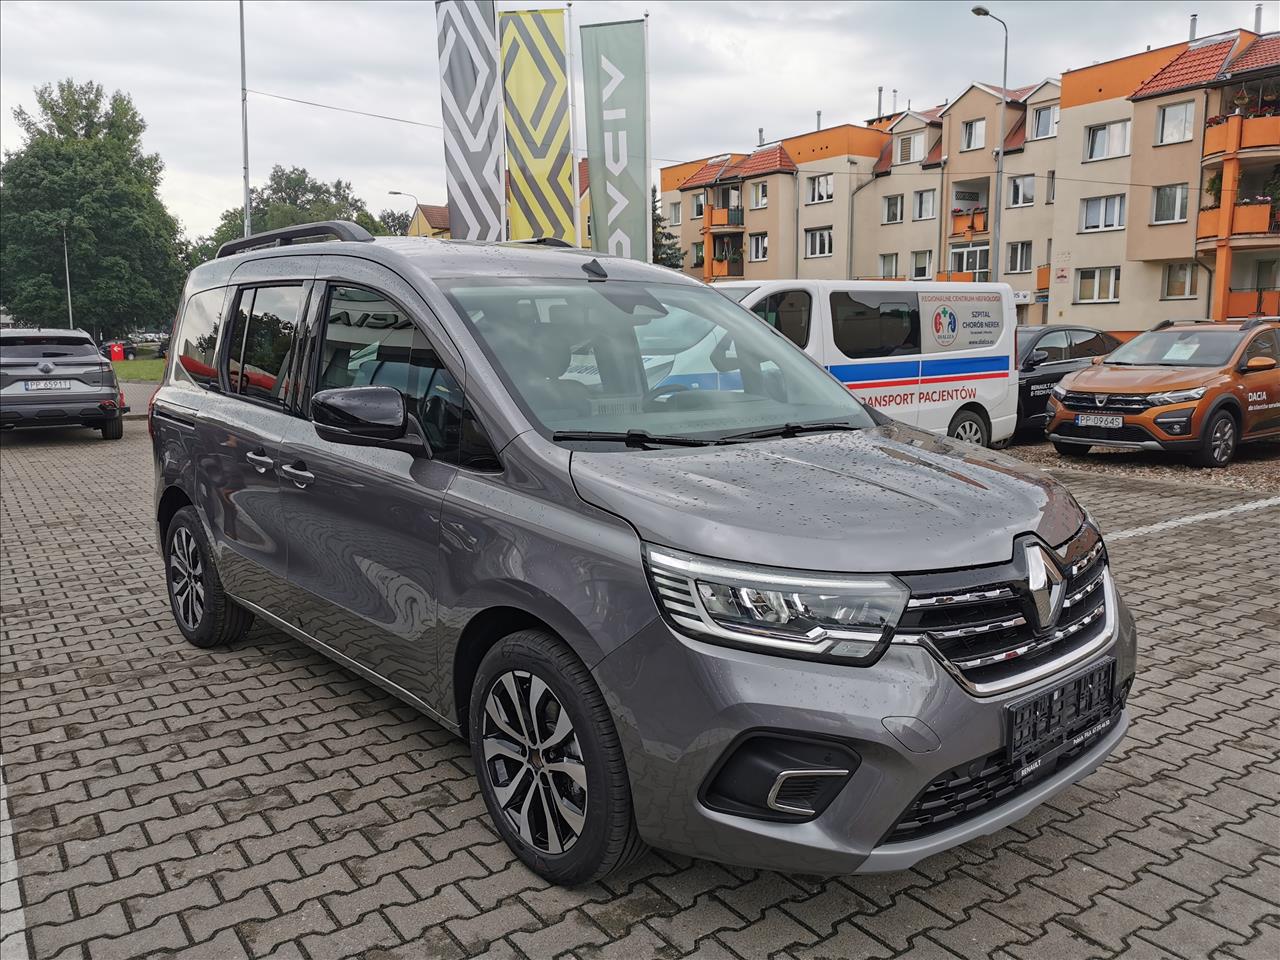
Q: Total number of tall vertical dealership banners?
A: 3